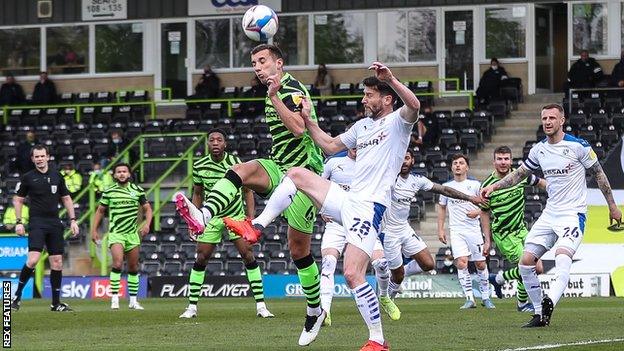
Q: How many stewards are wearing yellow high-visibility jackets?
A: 3